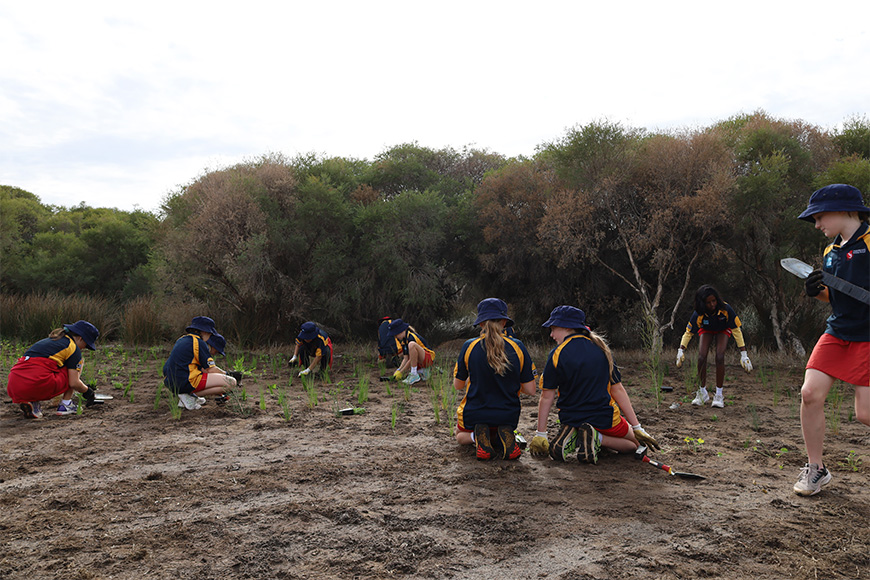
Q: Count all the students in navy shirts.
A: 10